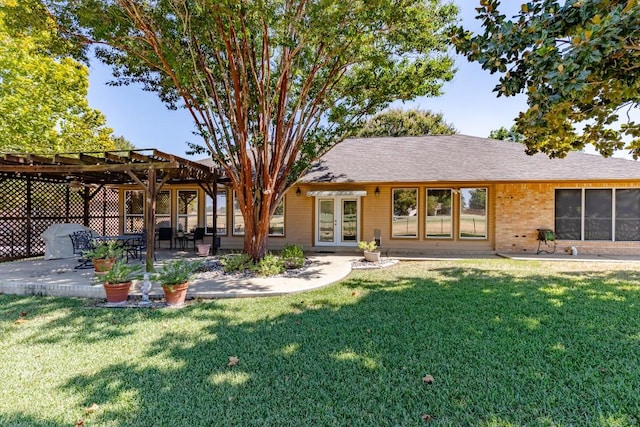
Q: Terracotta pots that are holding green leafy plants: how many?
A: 3